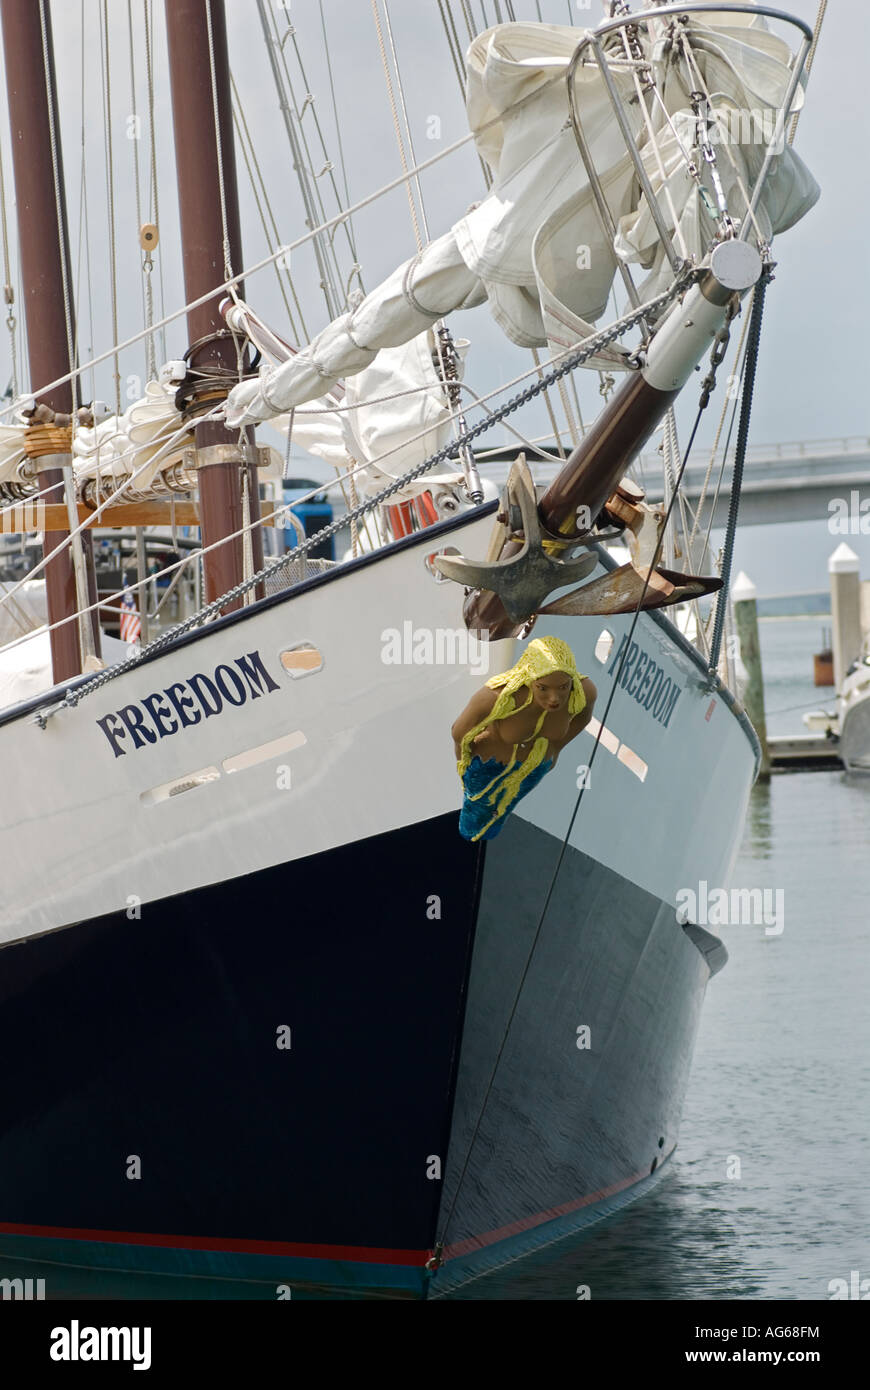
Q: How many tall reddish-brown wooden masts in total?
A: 2